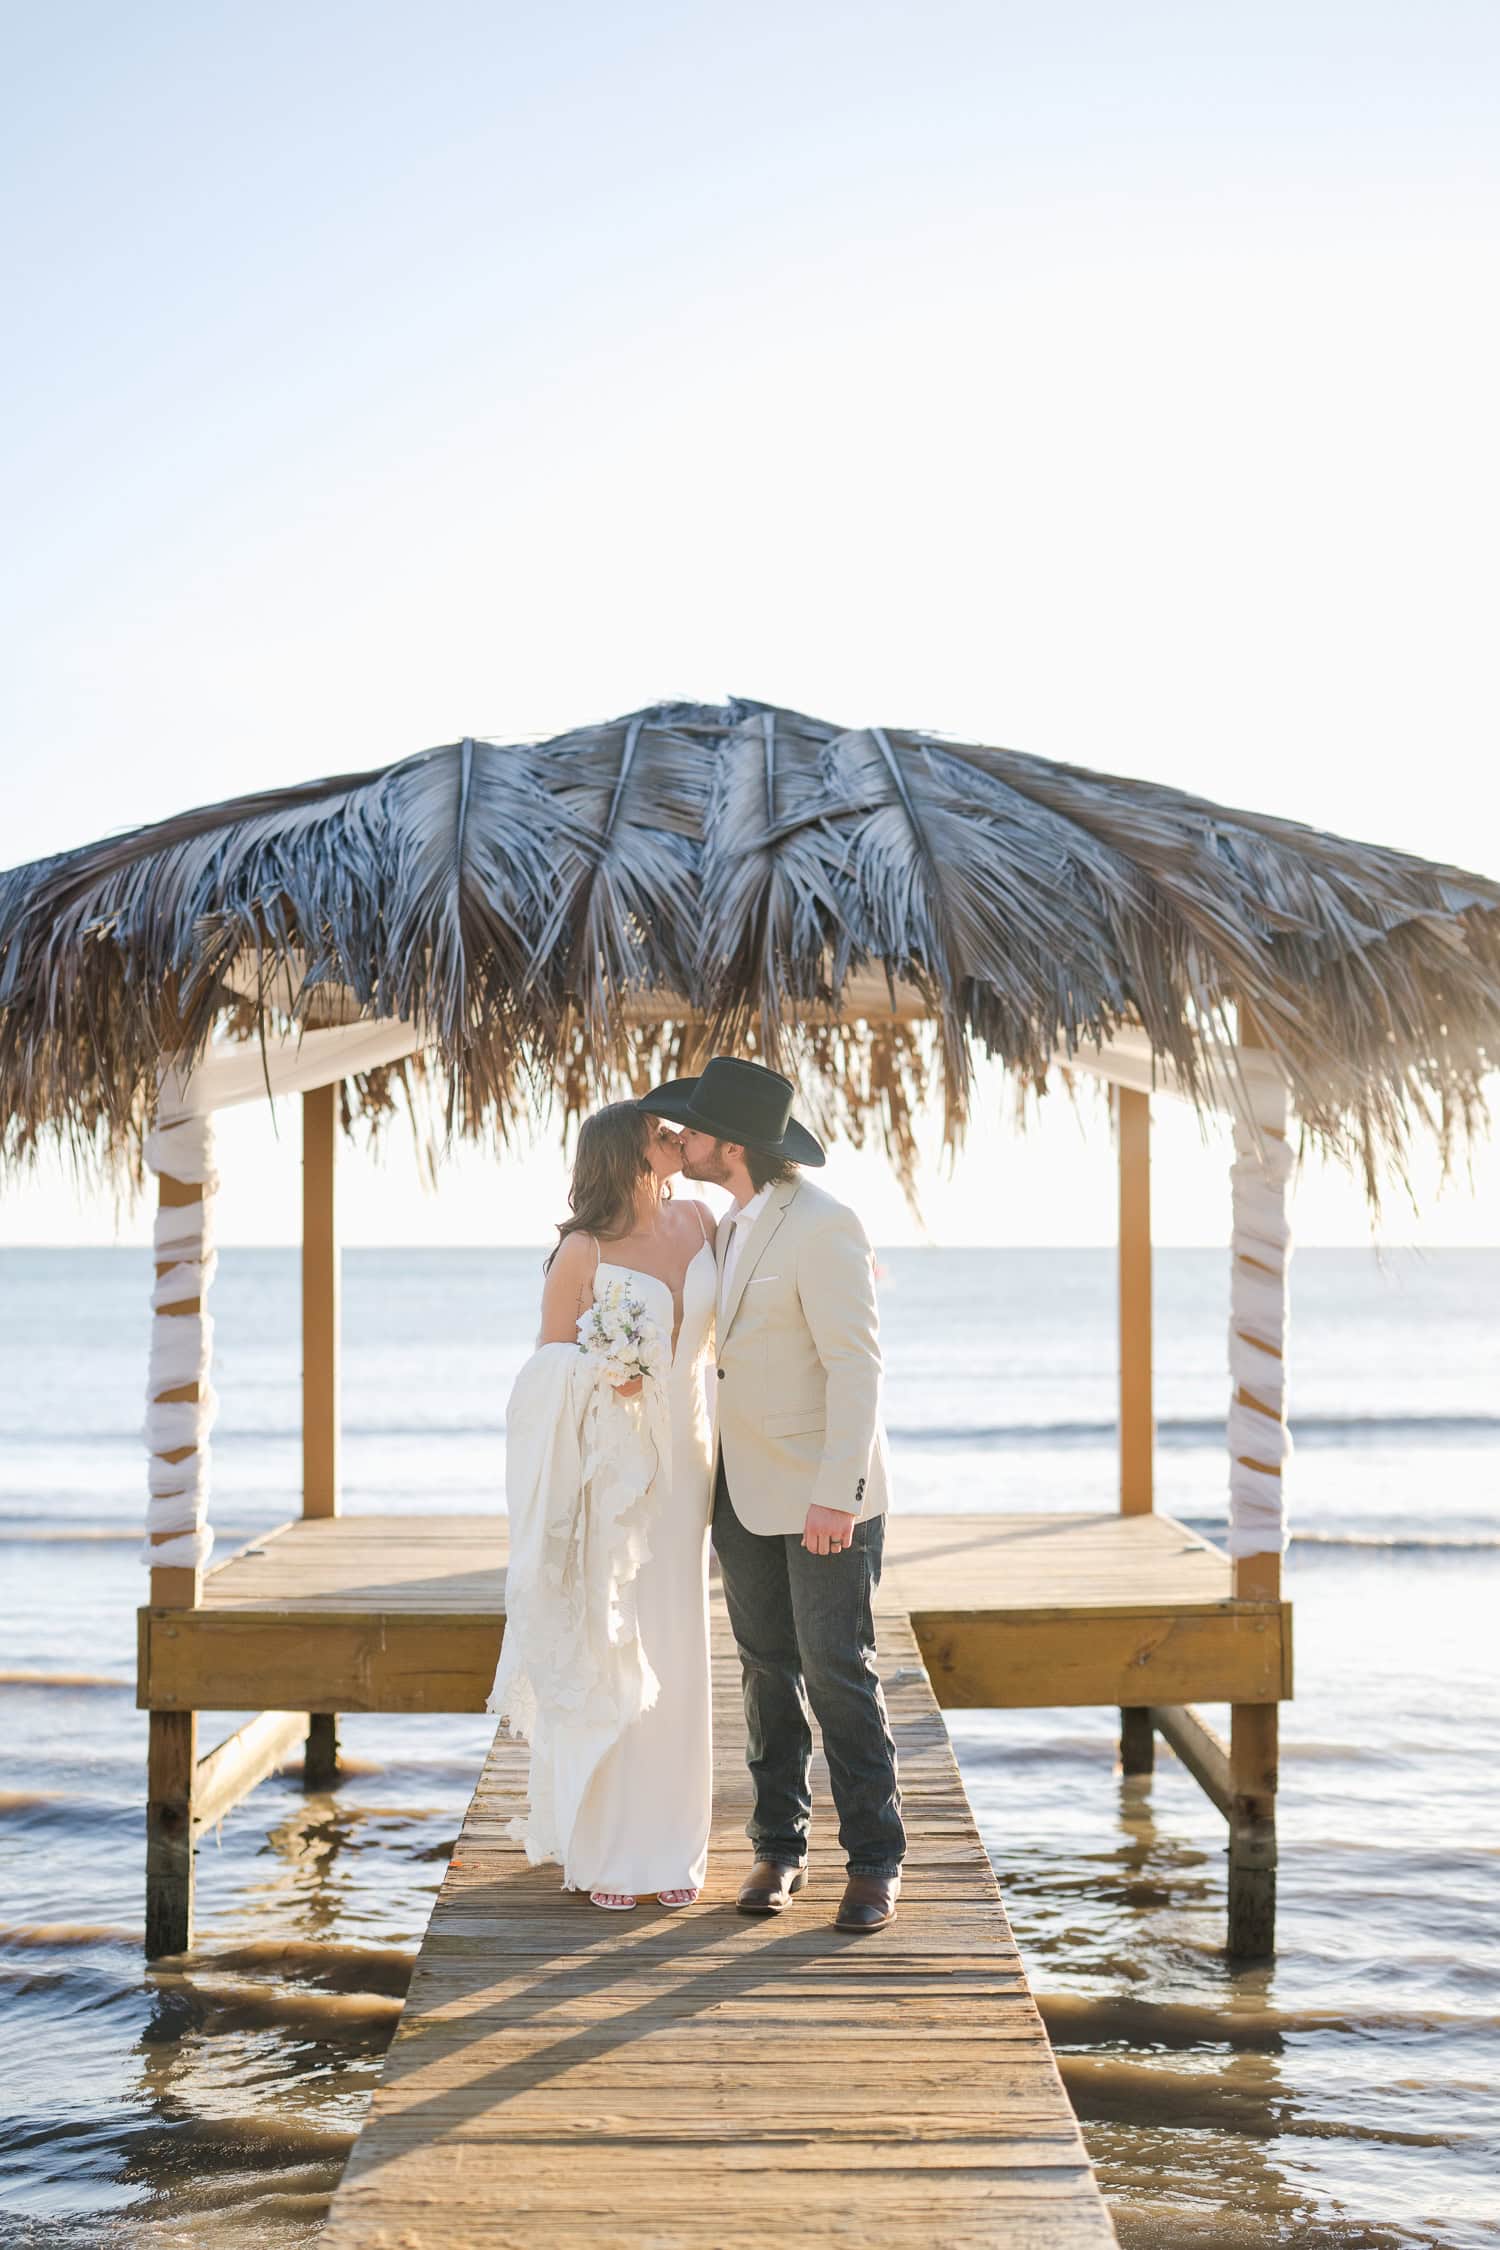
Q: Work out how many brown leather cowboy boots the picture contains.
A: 2